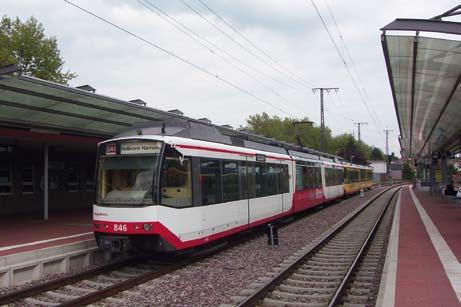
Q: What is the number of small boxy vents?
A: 5